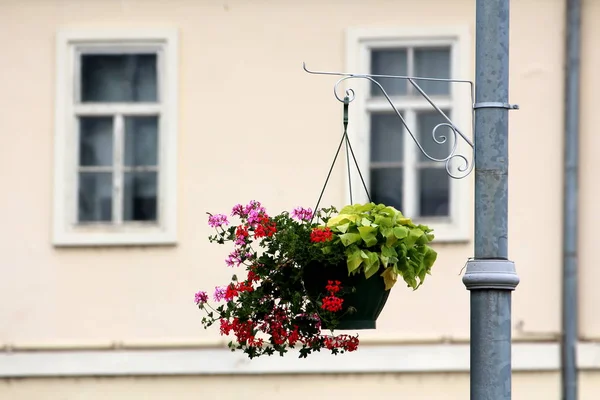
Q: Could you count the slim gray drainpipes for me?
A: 1